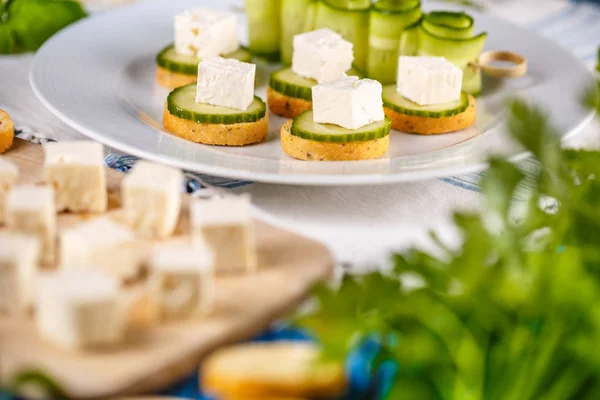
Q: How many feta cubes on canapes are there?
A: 5